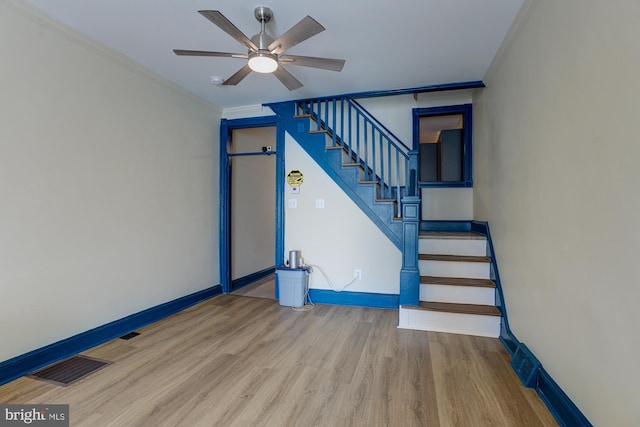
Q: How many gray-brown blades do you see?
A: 6